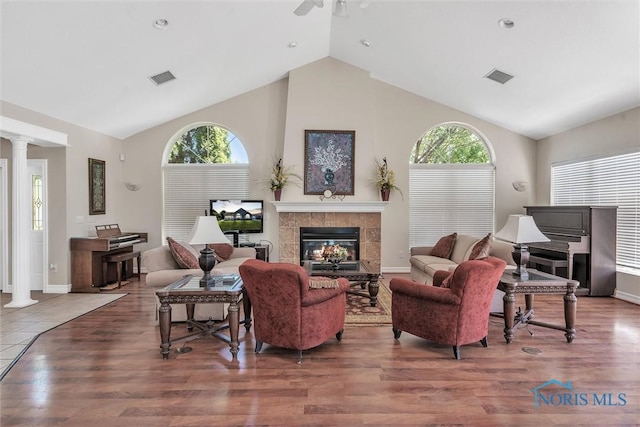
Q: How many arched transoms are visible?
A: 2